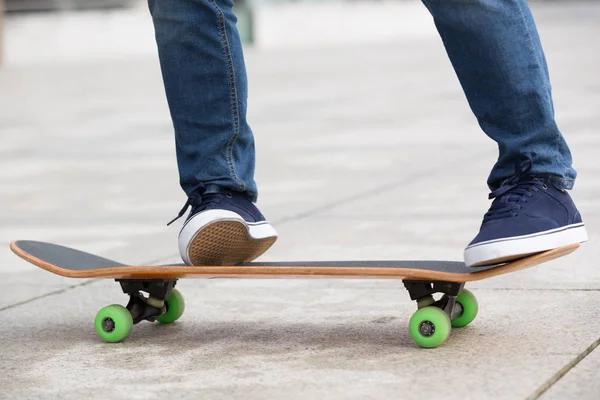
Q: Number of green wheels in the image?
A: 4